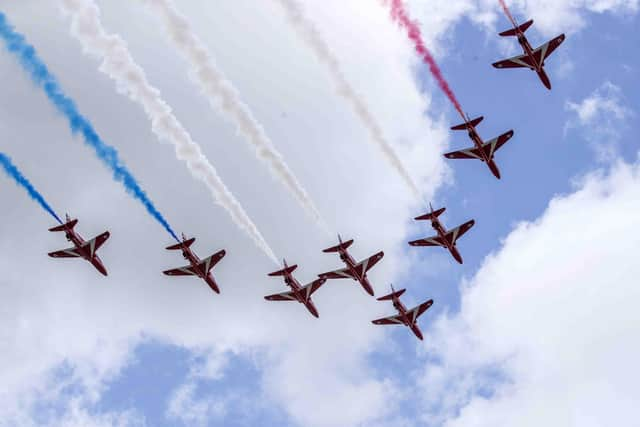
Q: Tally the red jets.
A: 8